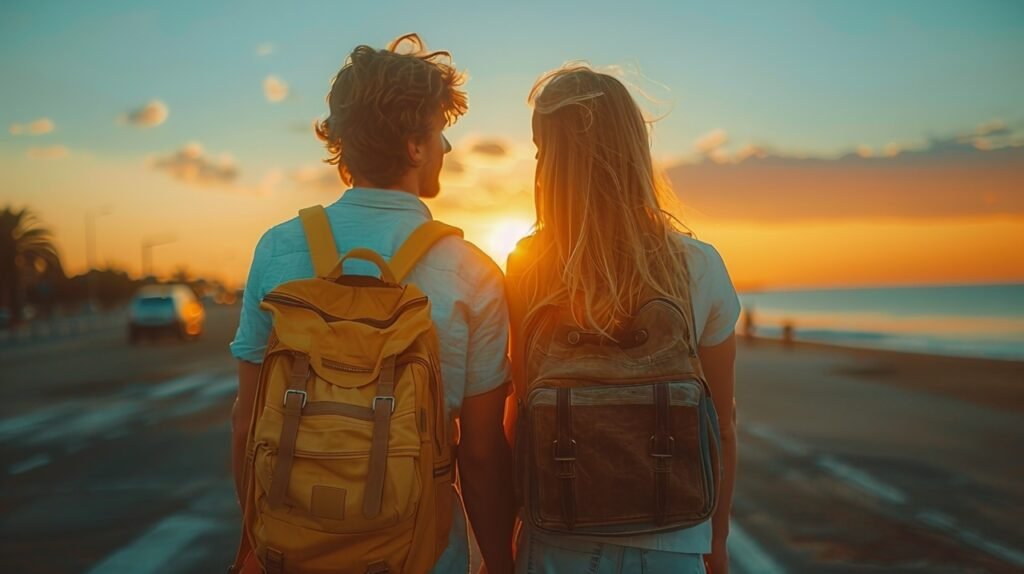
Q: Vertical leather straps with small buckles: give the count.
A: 4